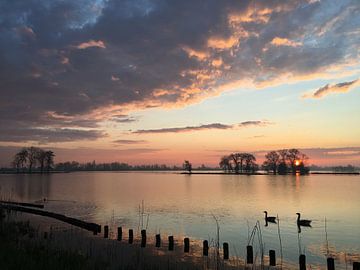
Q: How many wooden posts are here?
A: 14